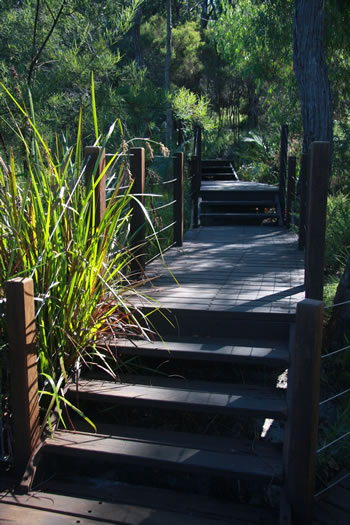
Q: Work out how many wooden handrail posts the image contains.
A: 11